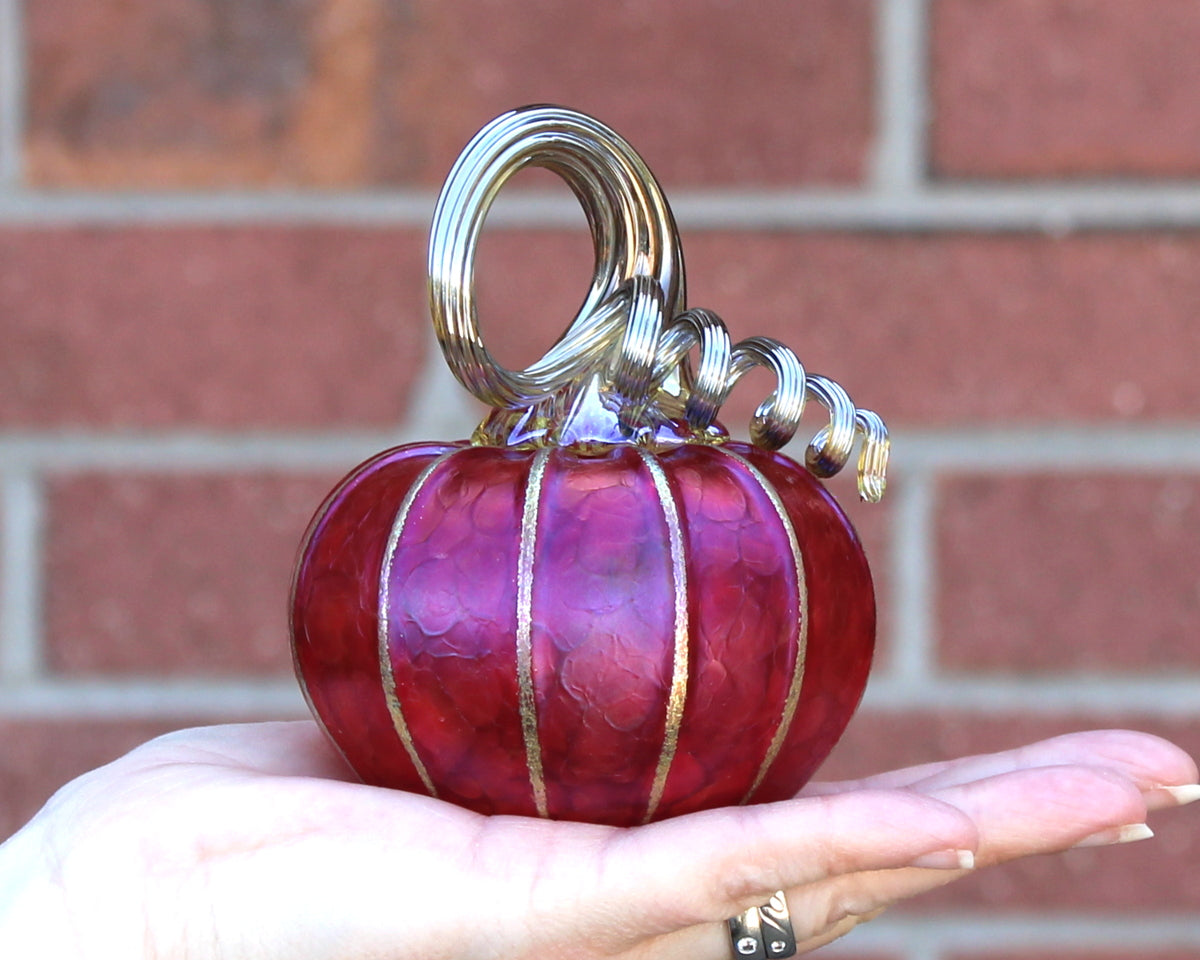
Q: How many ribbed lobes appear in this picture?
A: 5